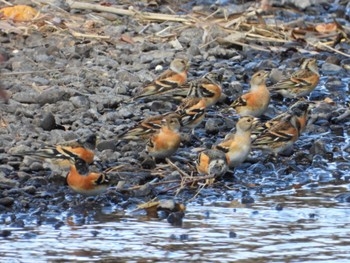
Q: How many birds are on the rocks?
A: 13